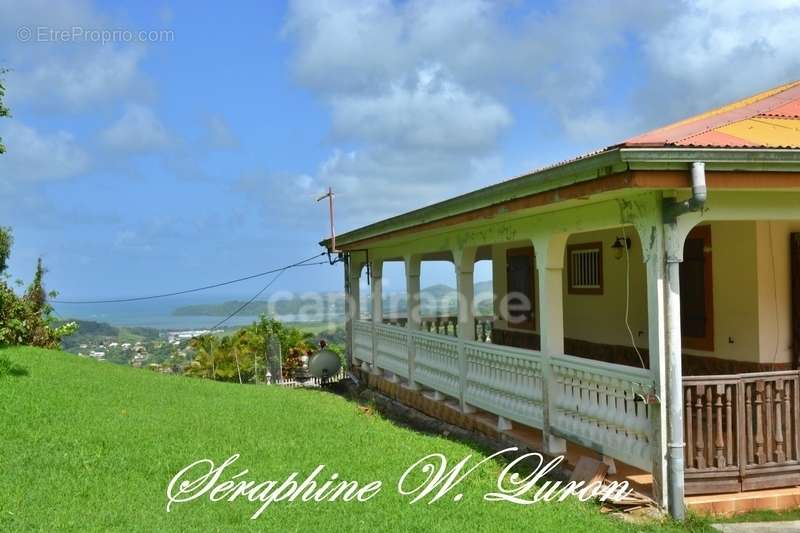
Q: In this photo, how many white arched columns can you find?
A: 6